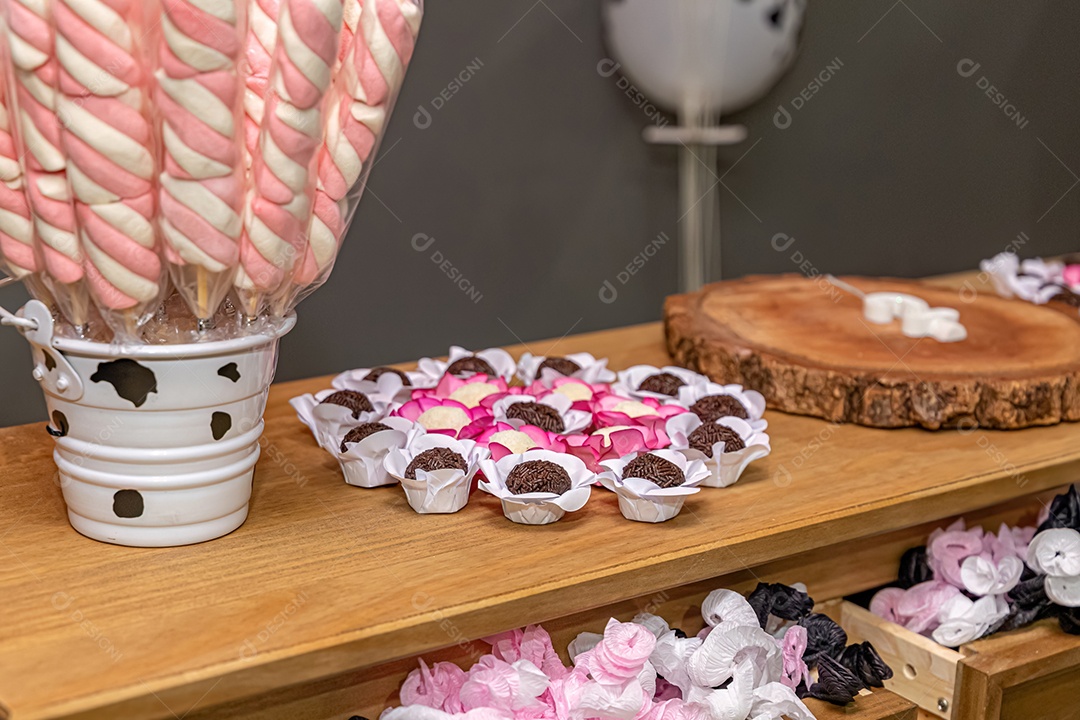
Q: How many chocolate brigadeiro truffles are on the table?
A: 12